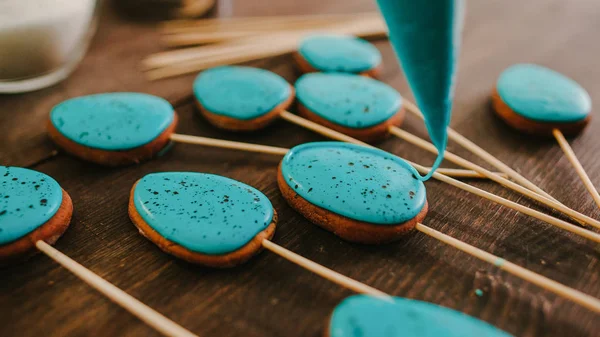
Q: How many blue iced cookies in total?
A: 9